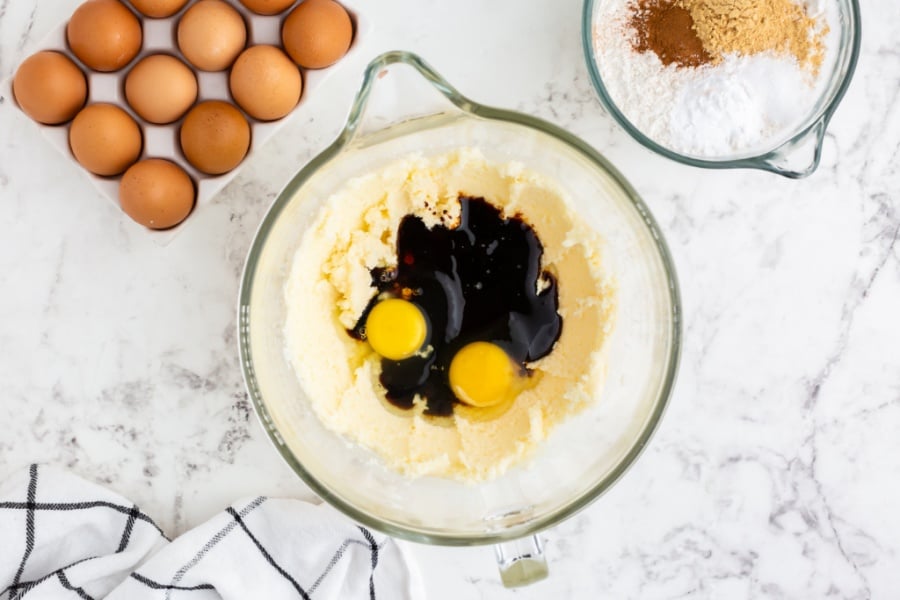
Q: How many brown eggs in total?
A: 11